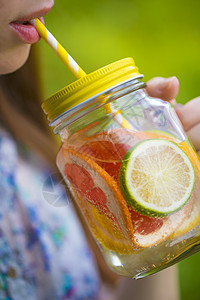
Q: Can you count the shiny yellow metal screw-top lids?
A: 1